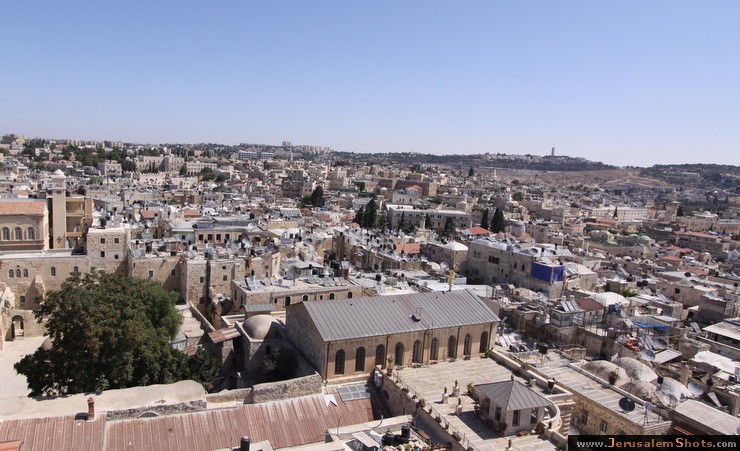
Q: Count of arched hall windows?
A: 9